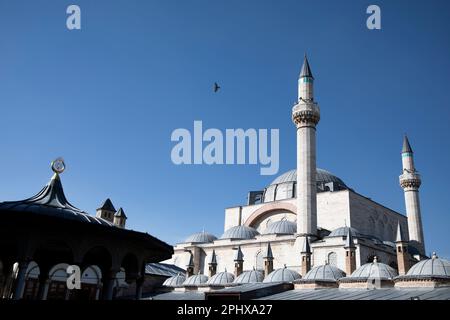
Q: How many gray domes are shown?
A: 13